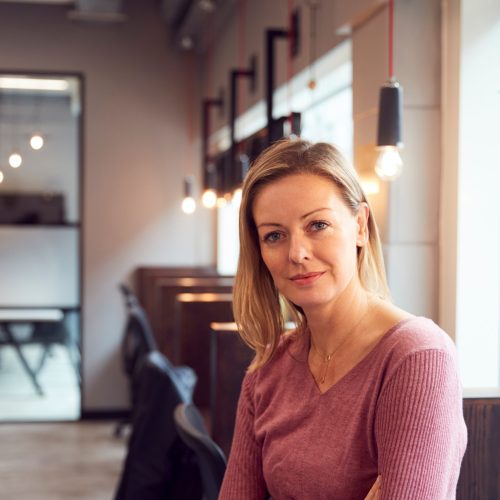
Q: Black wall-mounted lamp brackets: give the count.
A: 3